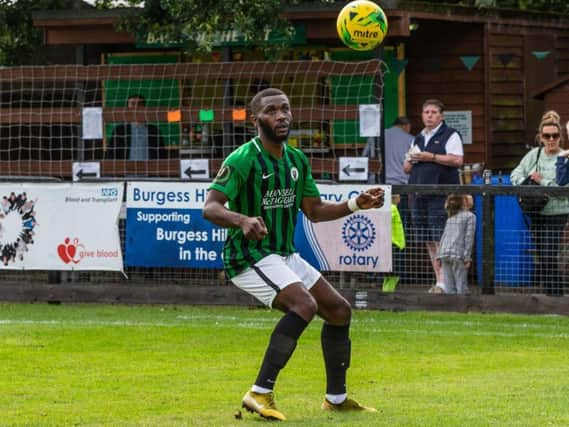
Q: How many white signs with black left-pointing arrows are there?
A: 3